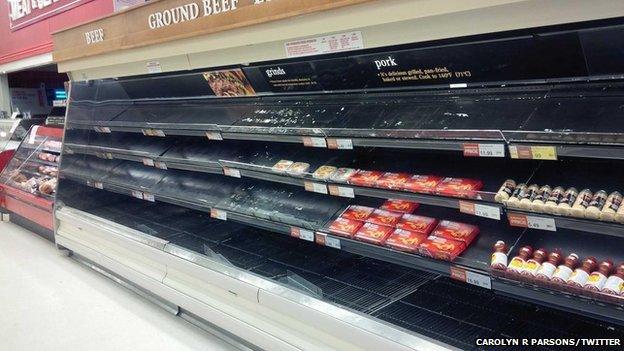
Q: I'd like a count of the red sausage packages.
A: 13